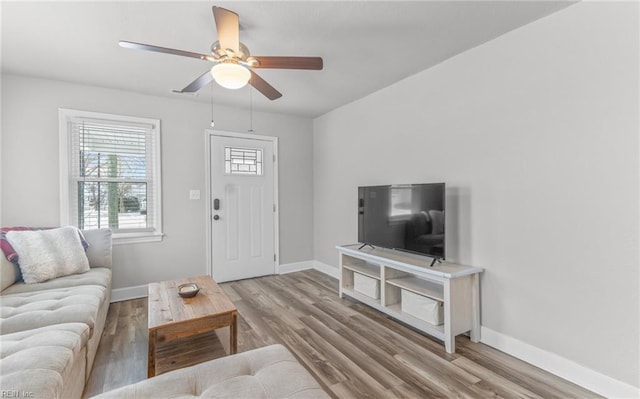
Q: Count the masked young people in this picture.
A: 0